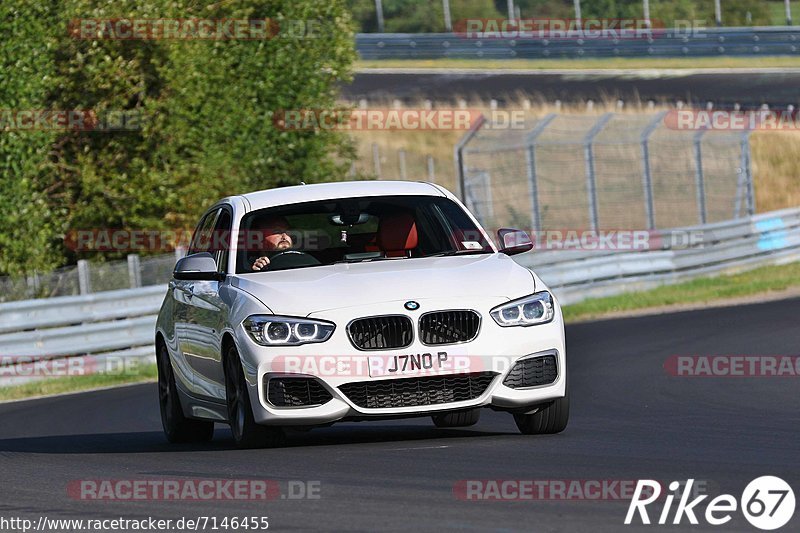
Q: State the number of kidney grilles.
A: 2